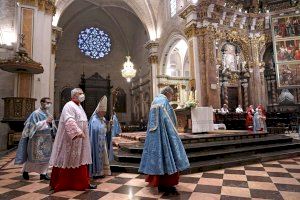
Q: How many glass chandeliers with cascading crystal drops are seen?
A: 1